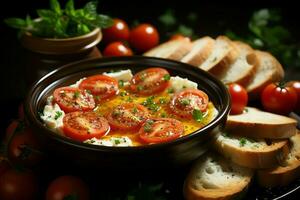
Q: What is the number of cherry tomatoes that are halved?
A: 7